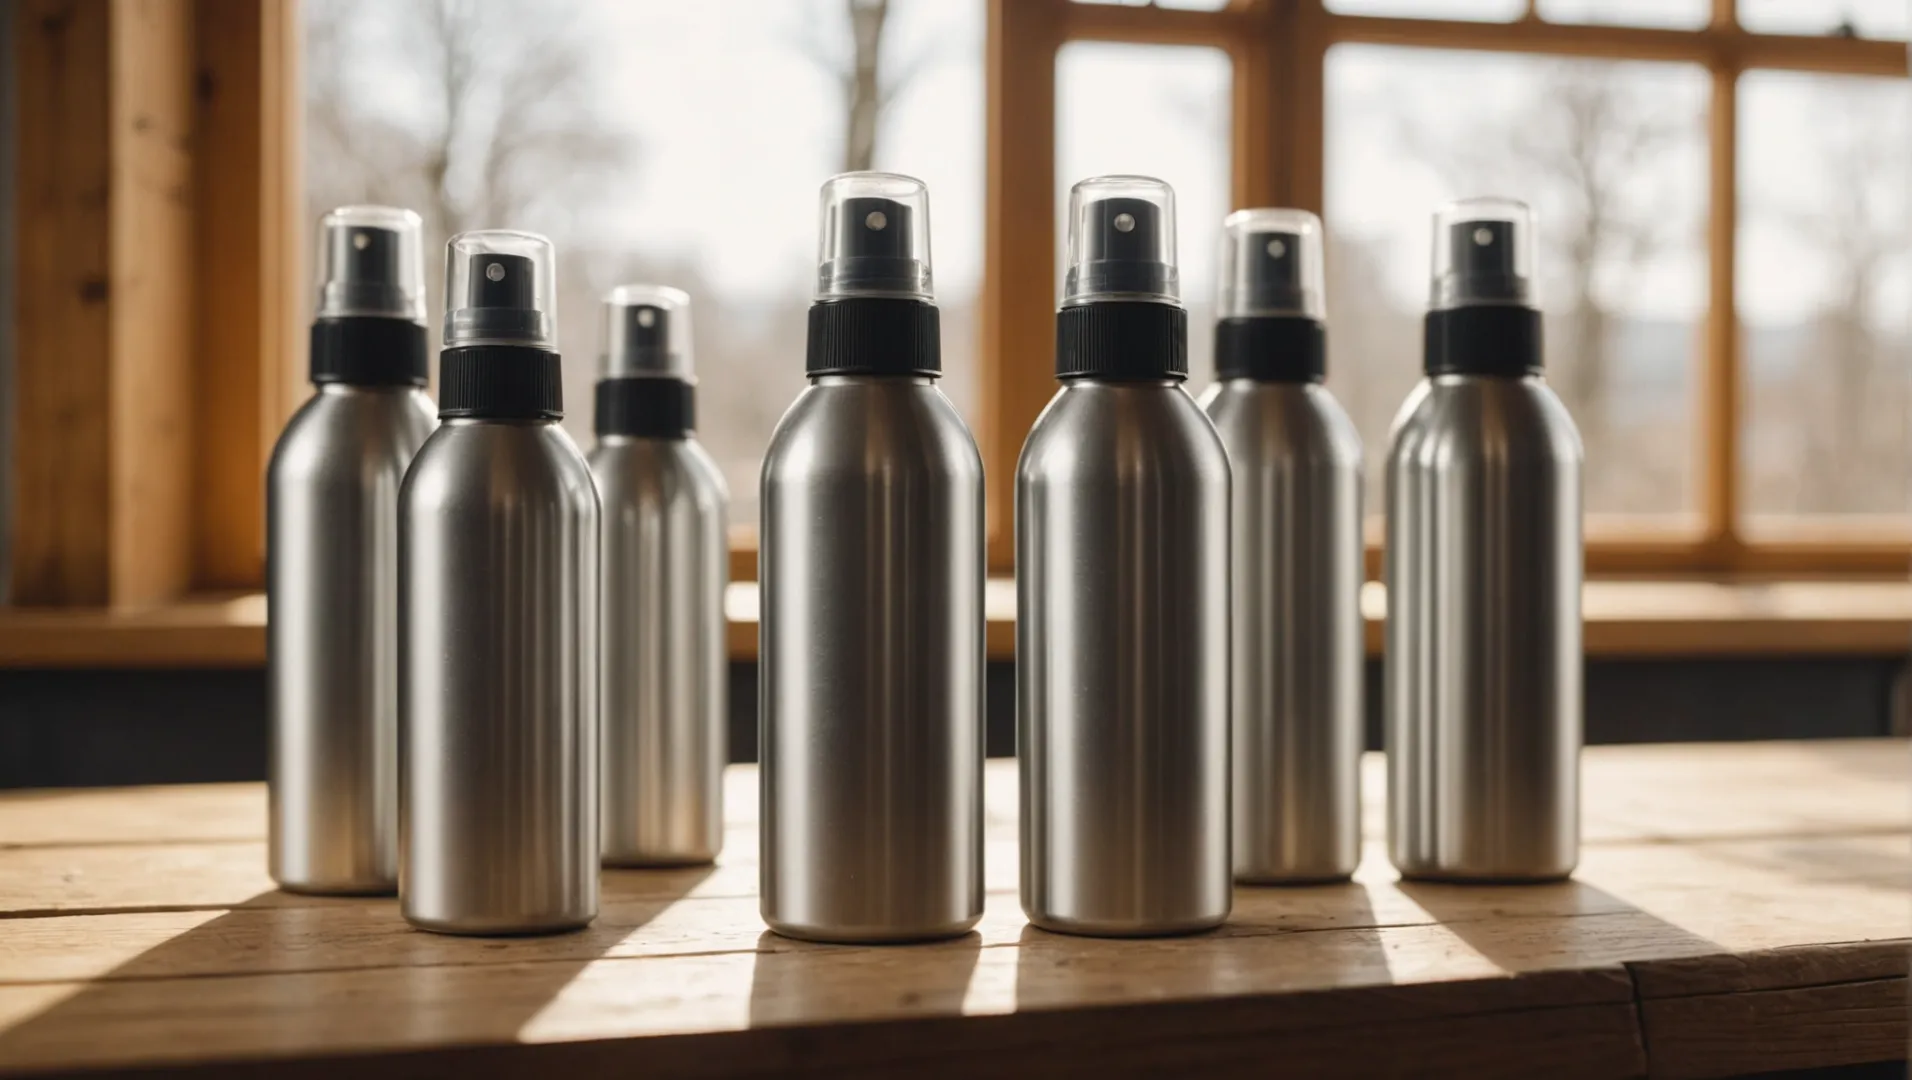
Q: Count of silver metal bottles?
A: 7